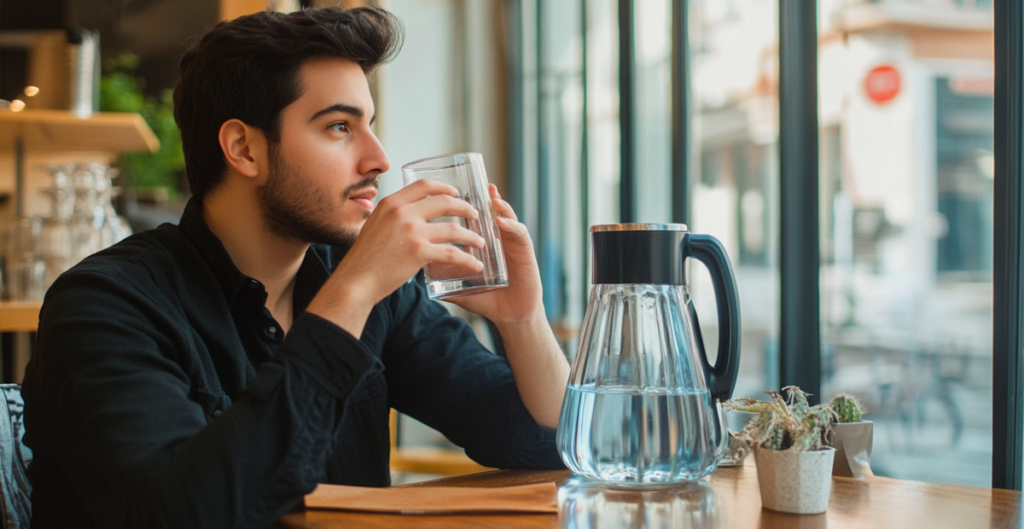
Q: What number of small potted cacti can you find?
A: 2